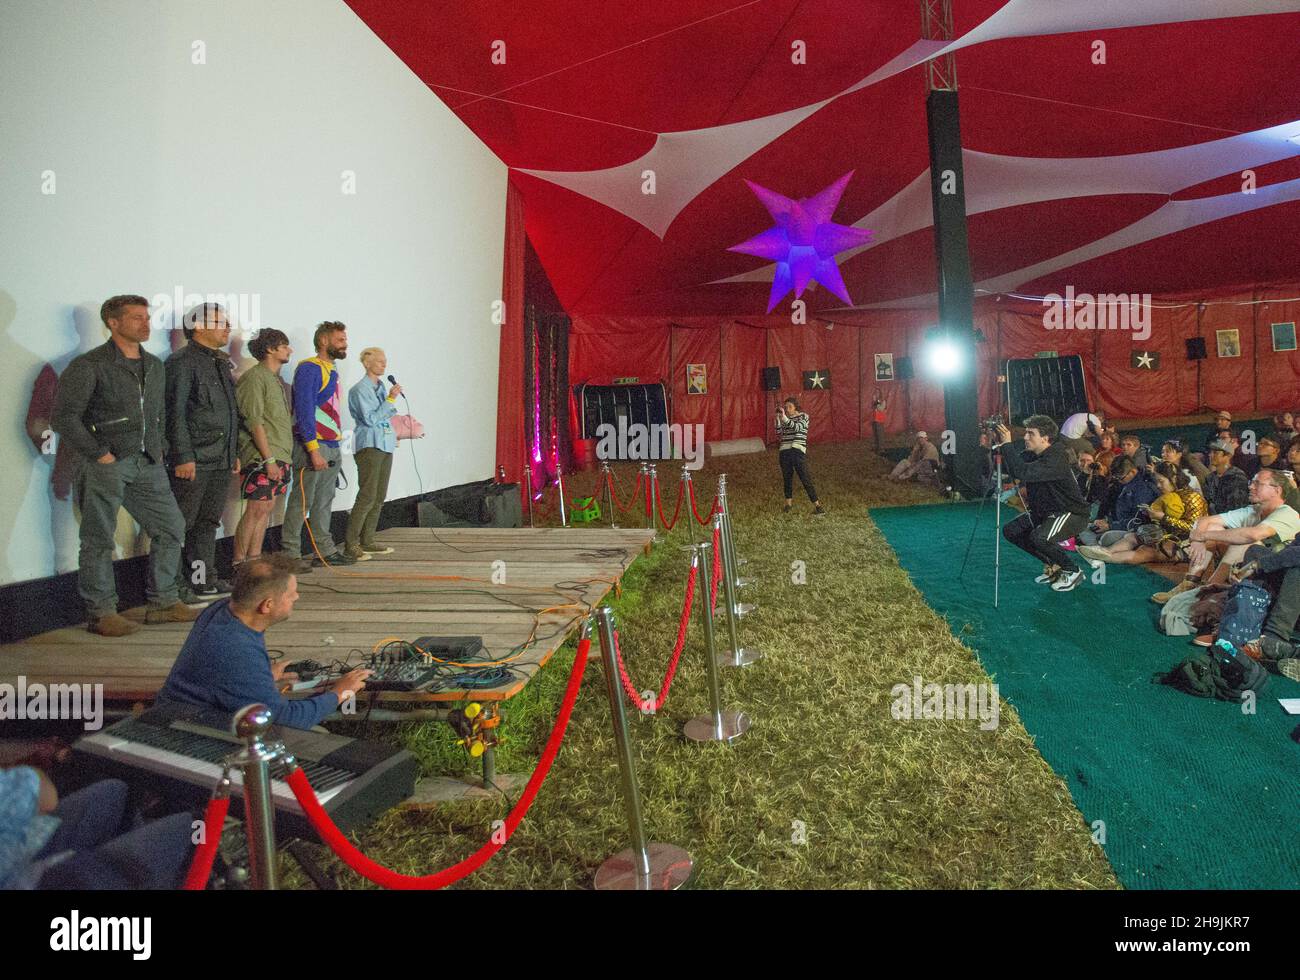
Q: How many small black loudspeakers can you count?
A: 3